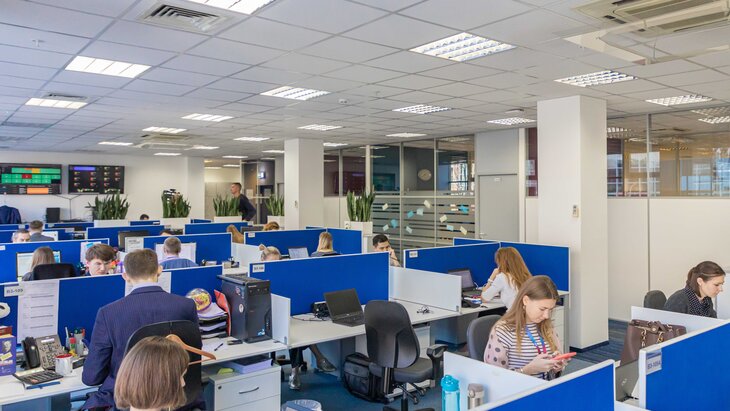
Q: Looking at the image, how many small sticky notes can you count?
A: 11